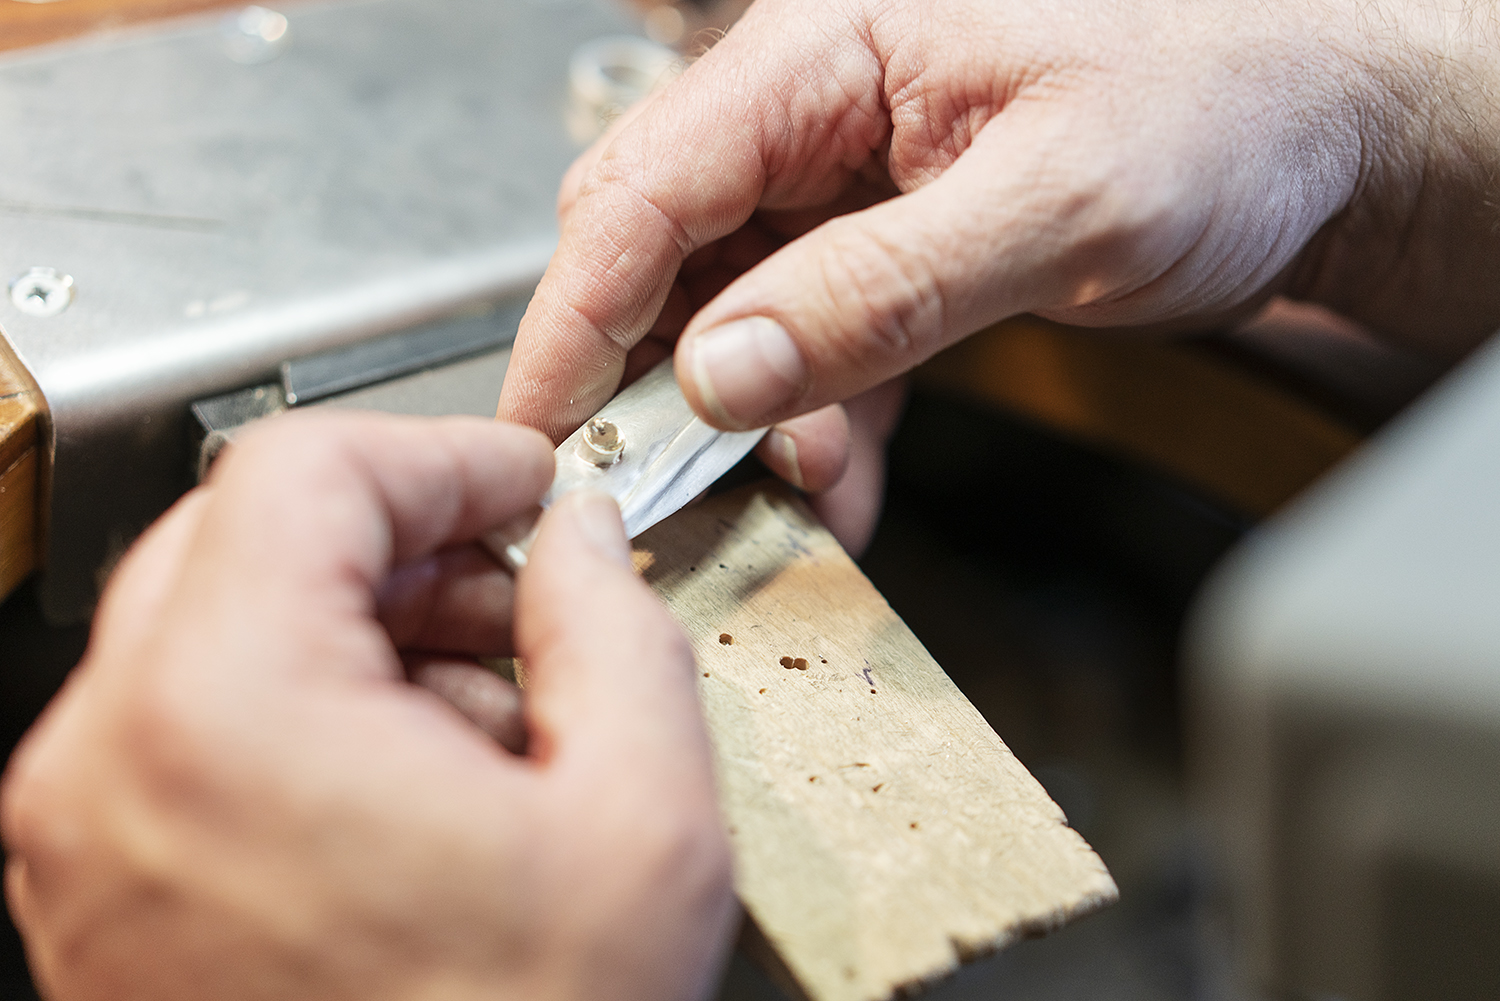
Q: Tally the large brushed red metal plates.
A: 0